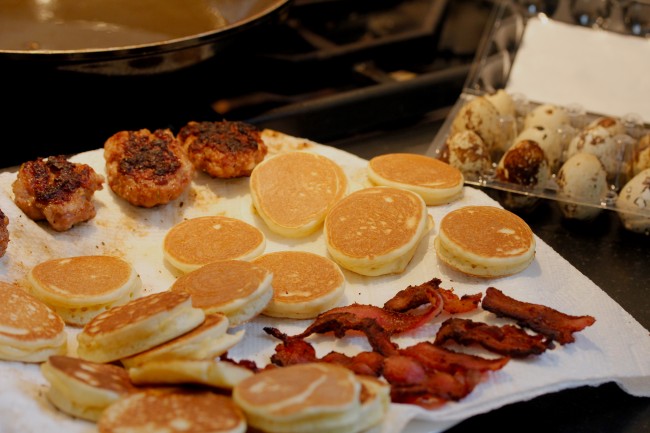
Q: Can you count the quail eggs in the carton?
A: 11